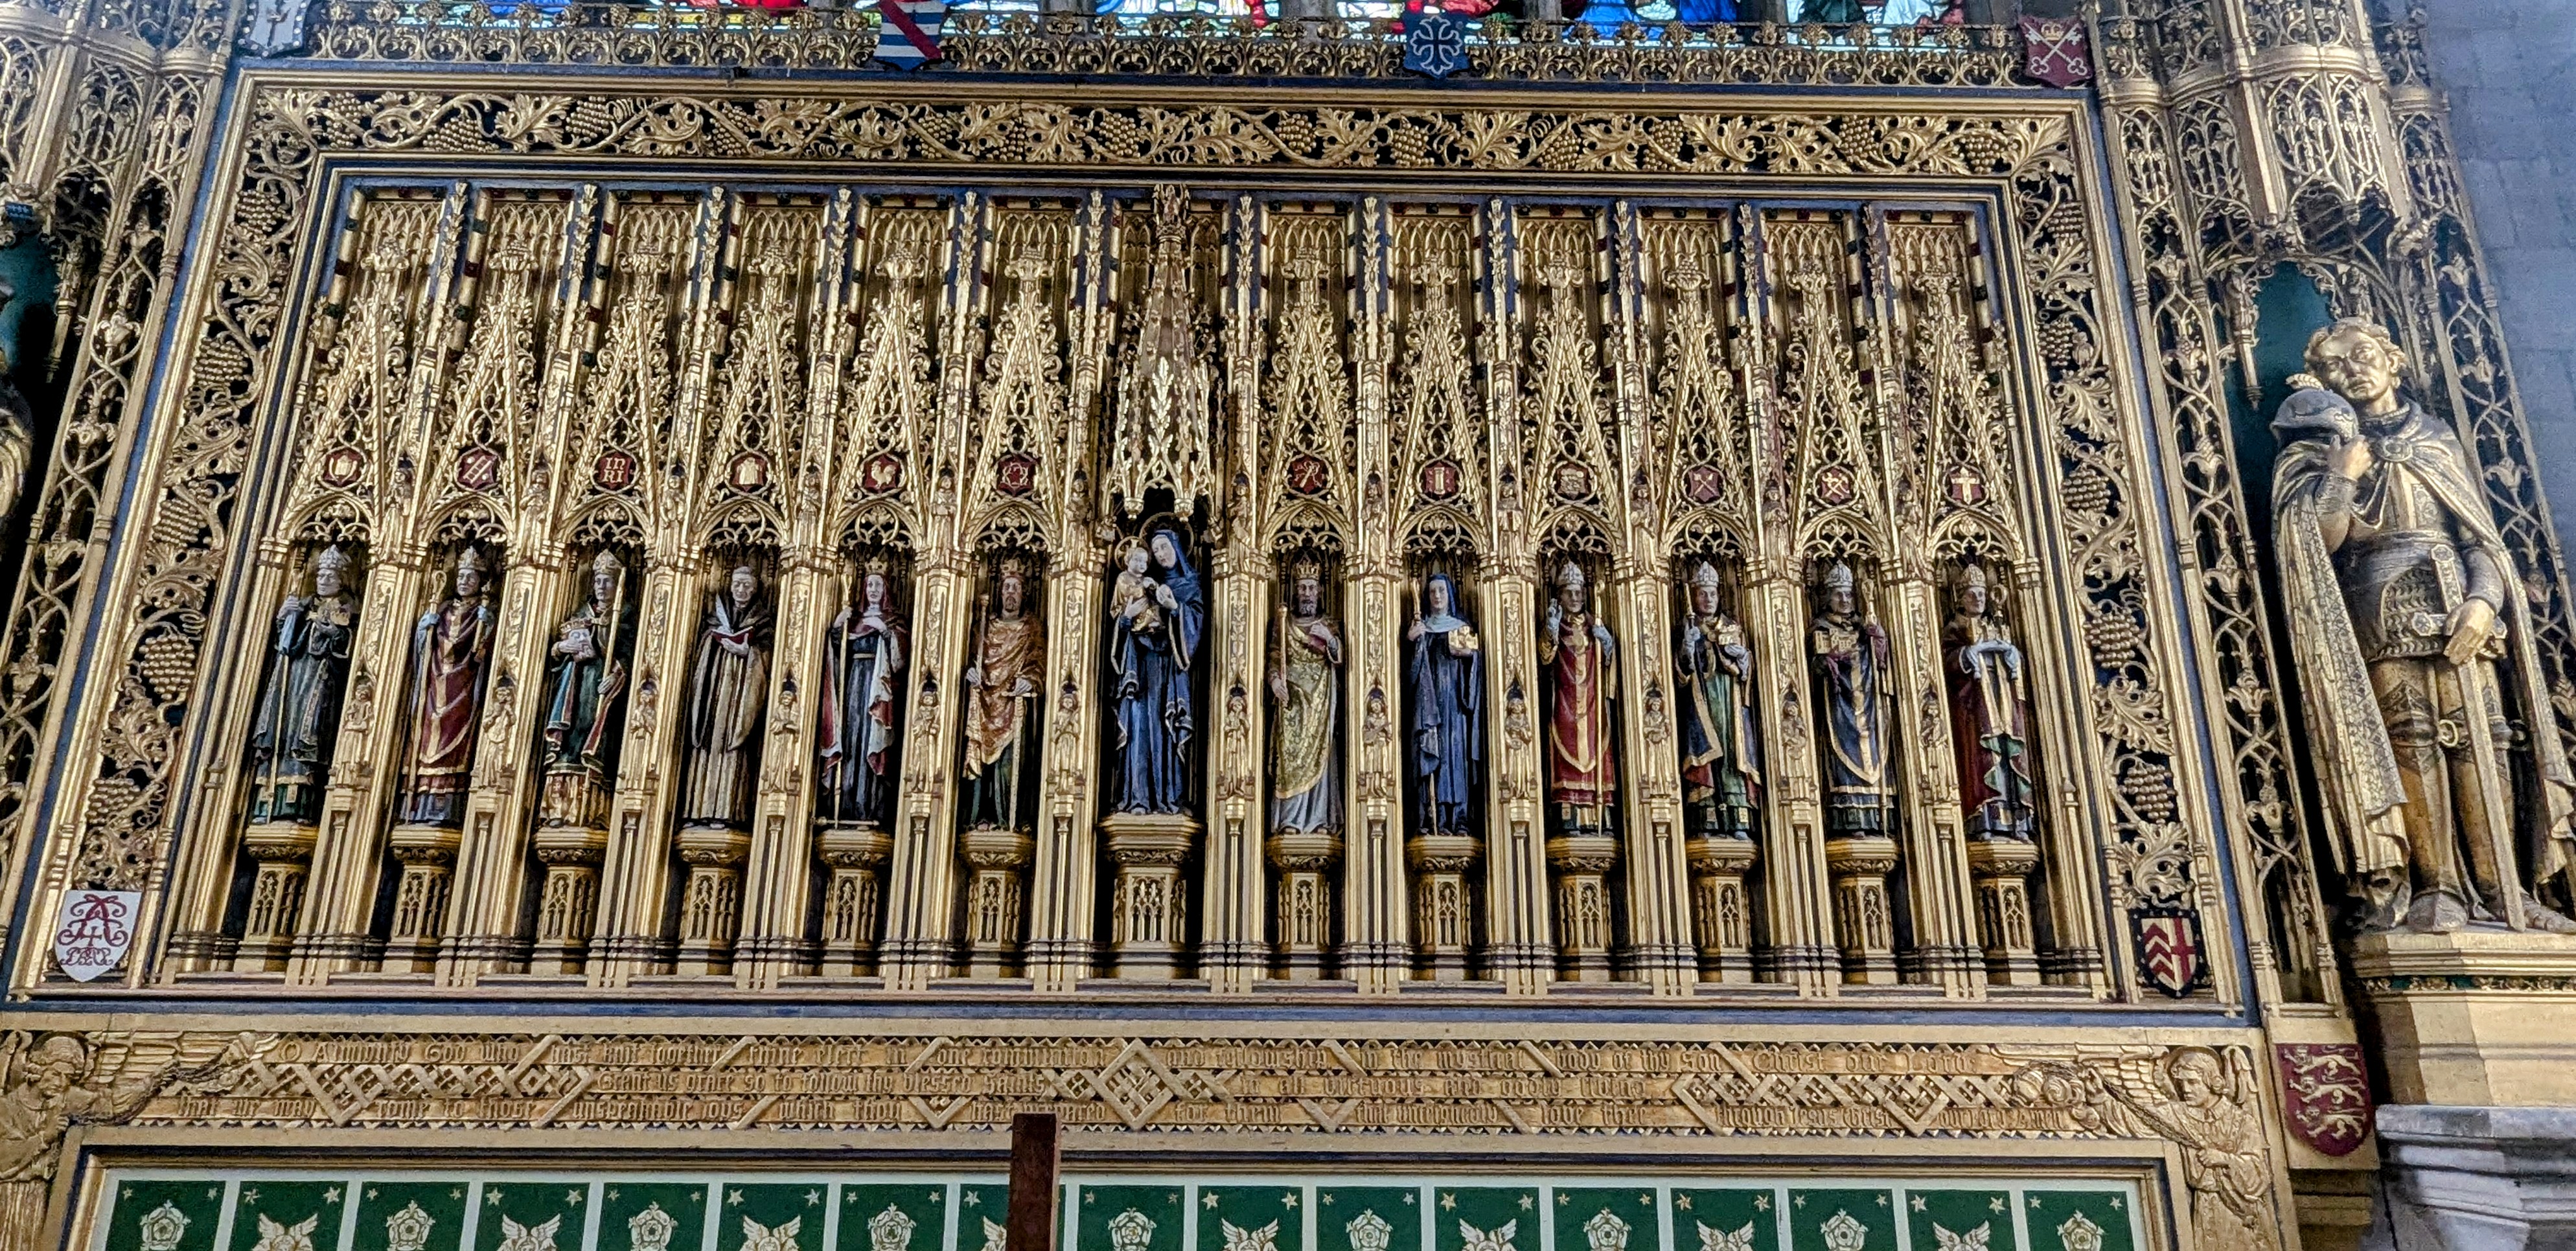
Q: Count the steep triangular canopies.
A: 12